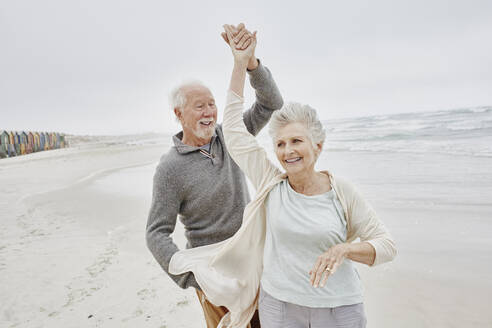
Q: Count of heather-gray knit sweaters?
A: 1